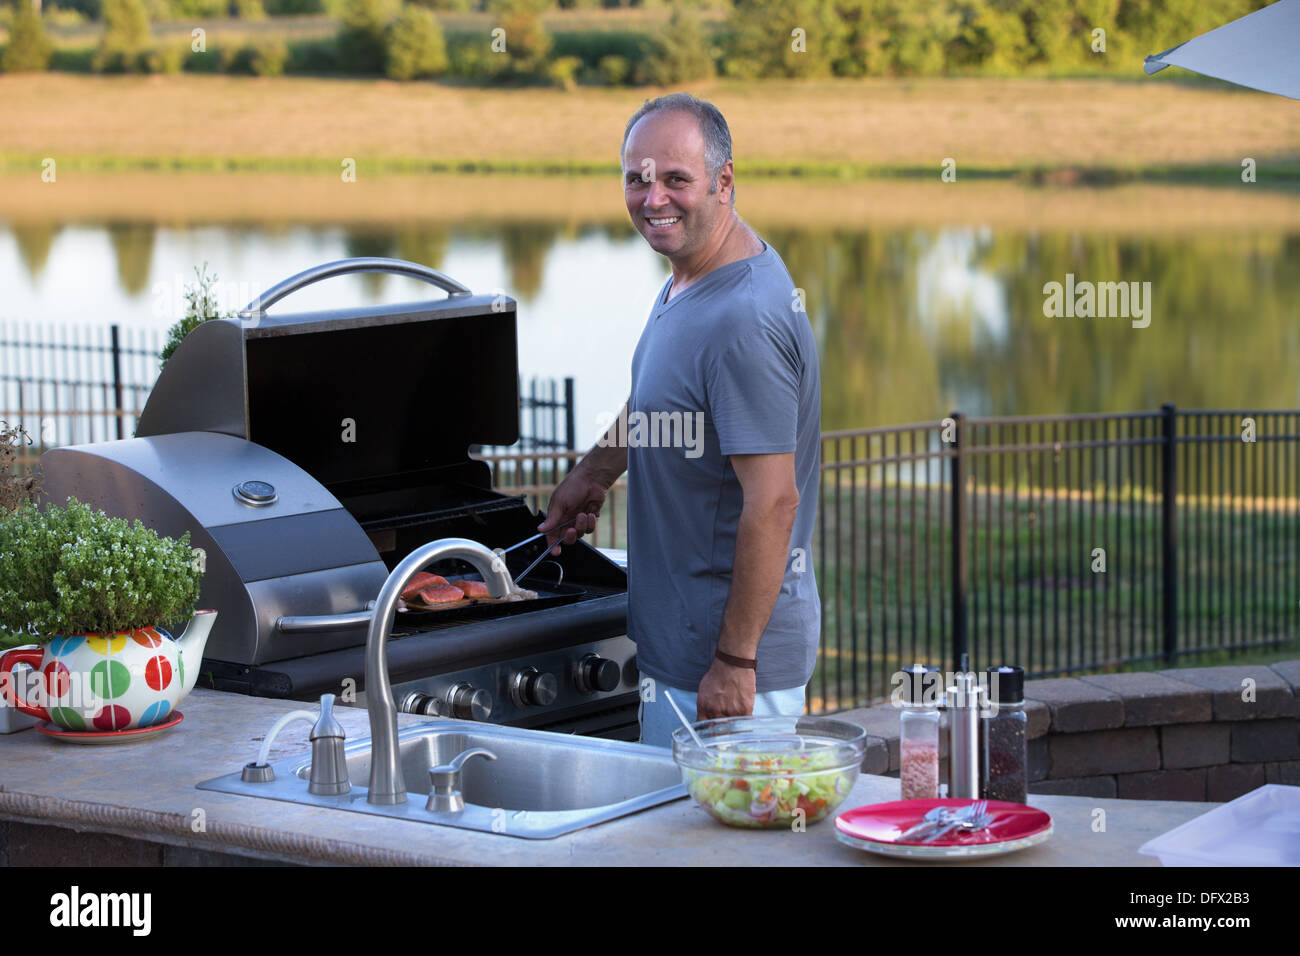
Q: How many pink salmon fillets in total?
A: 3